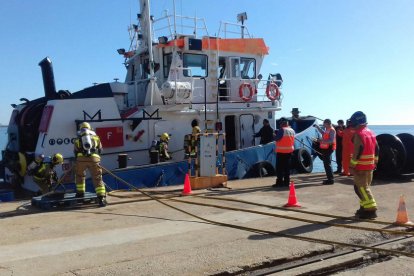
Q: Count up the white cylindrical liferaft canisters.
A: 1